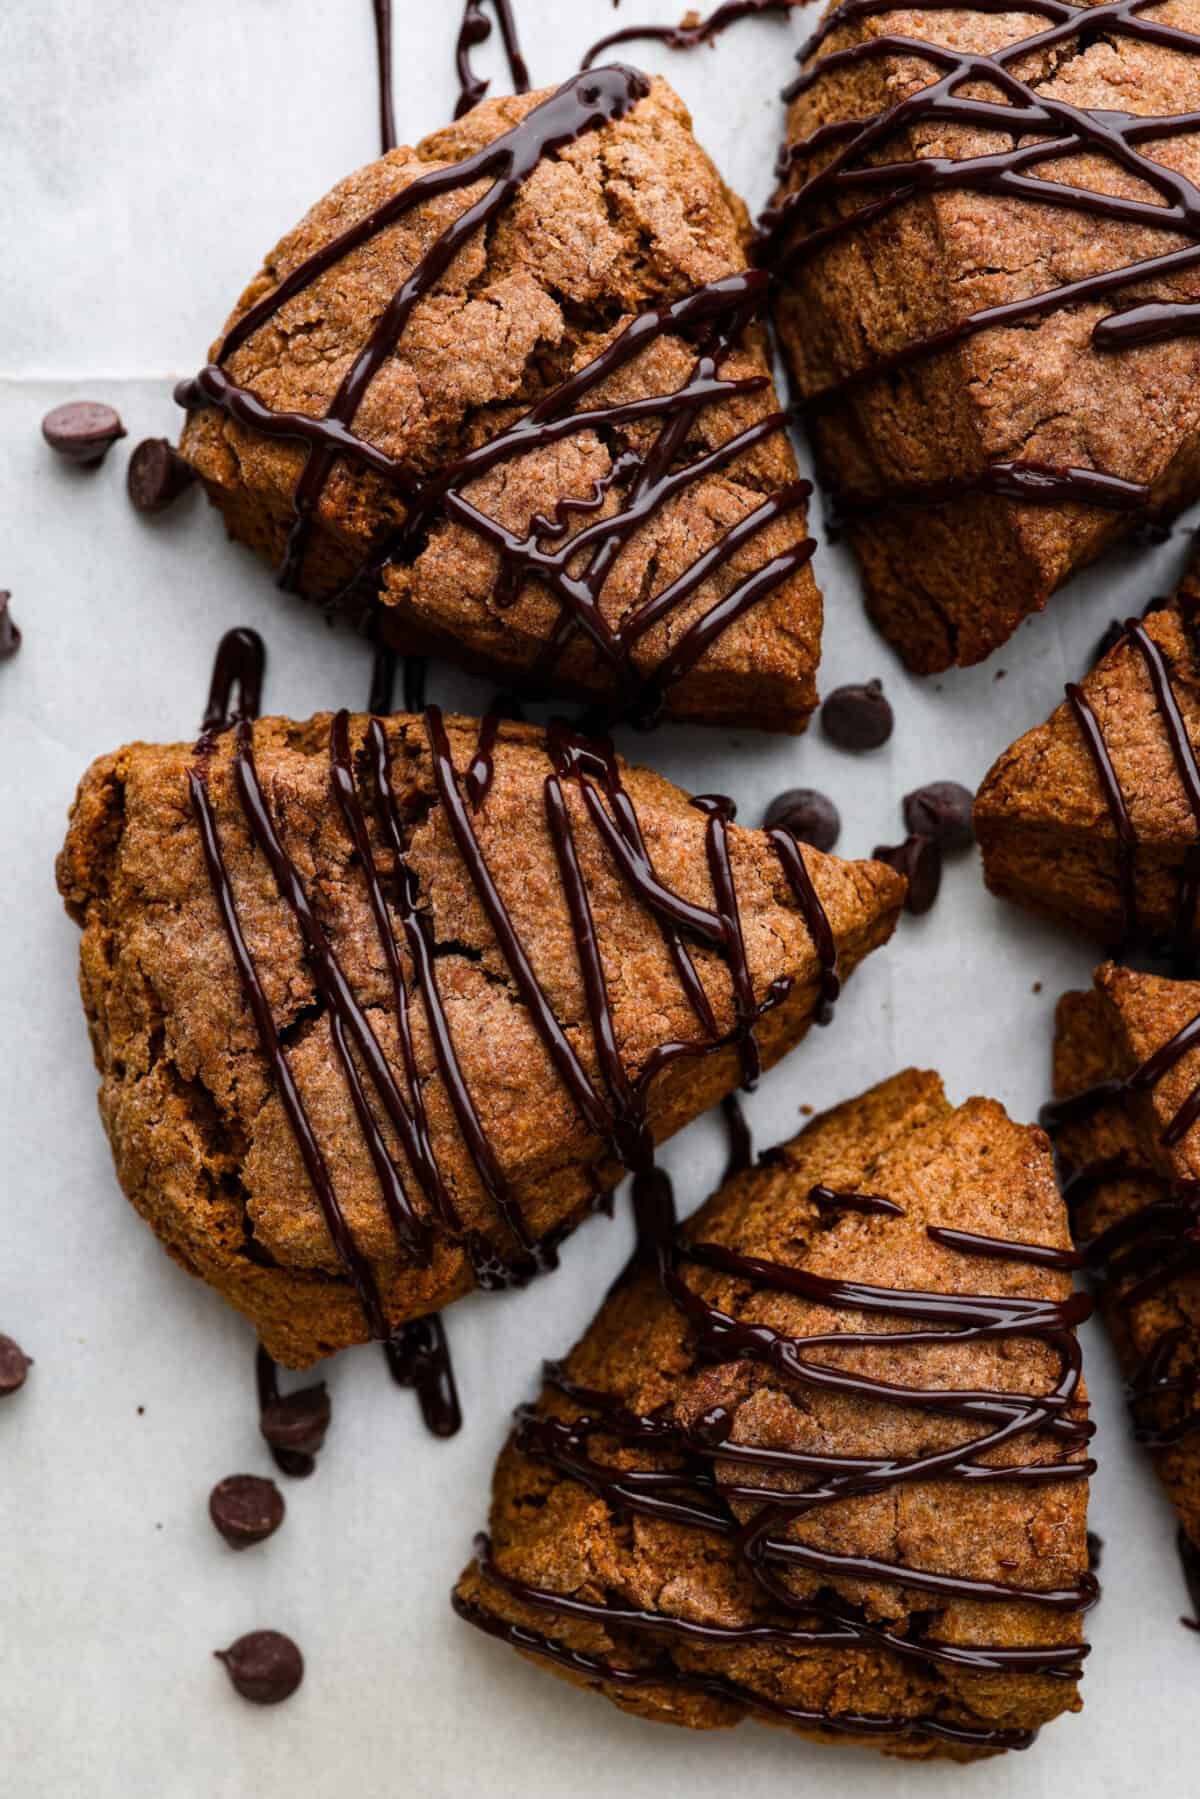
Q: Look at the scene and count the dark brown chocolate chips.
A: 11